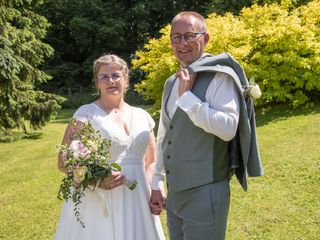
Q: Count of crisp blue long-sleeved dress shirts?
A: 0